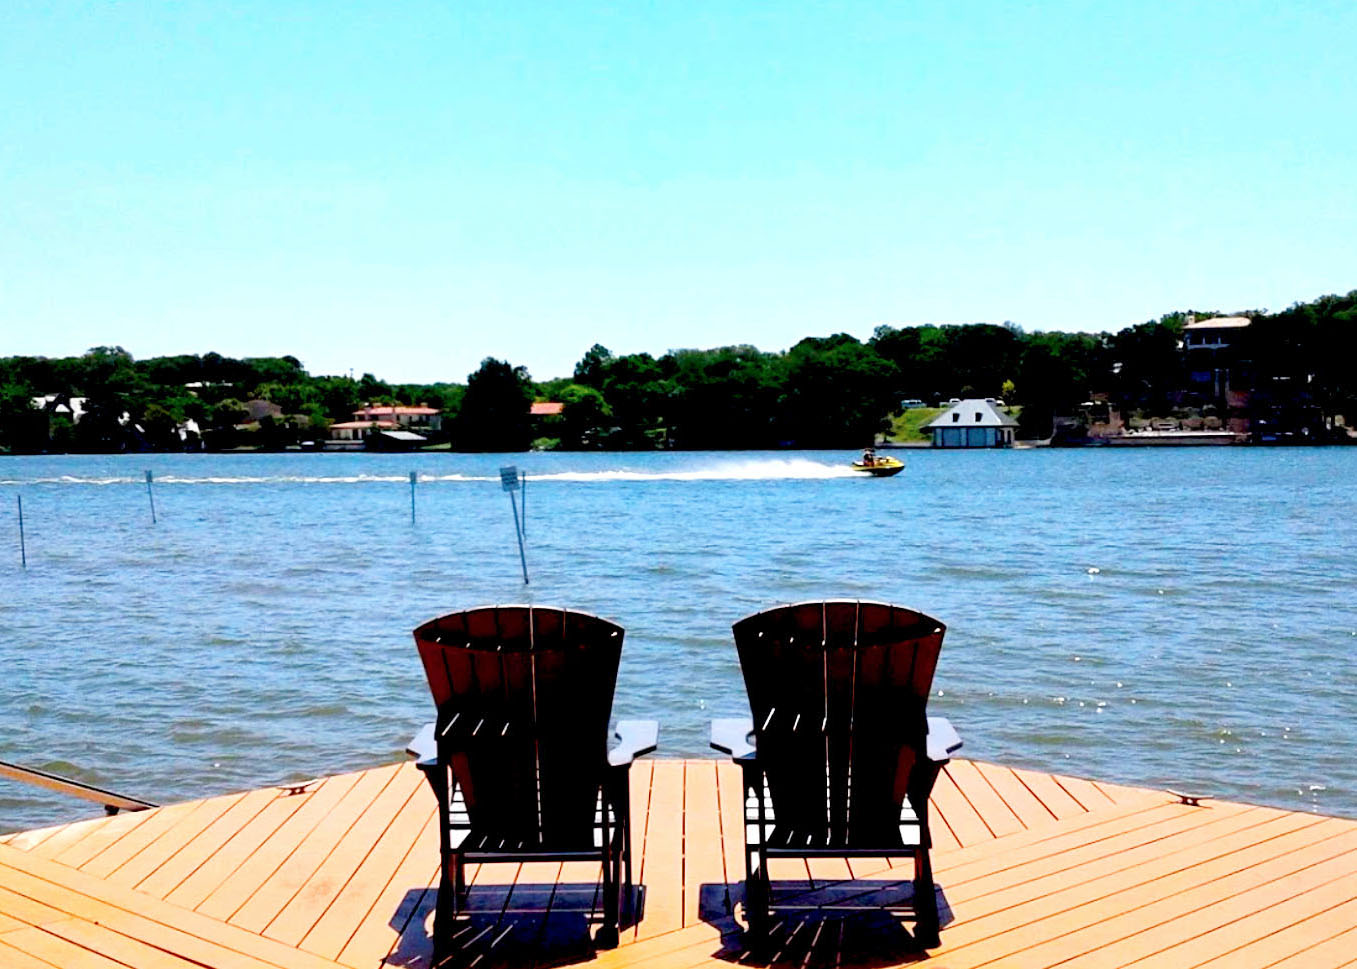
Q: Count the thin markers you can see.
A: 5